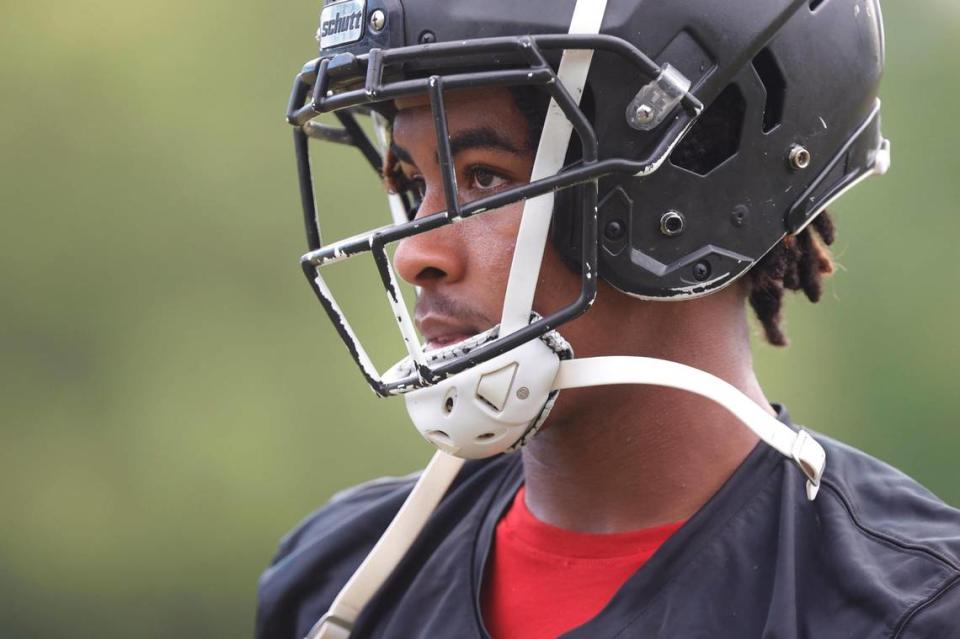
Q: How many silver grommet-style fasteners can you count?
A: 2